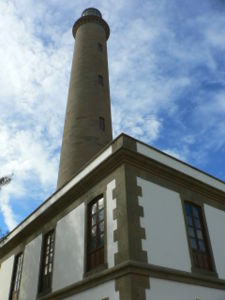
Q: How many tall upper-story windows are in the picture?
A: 4